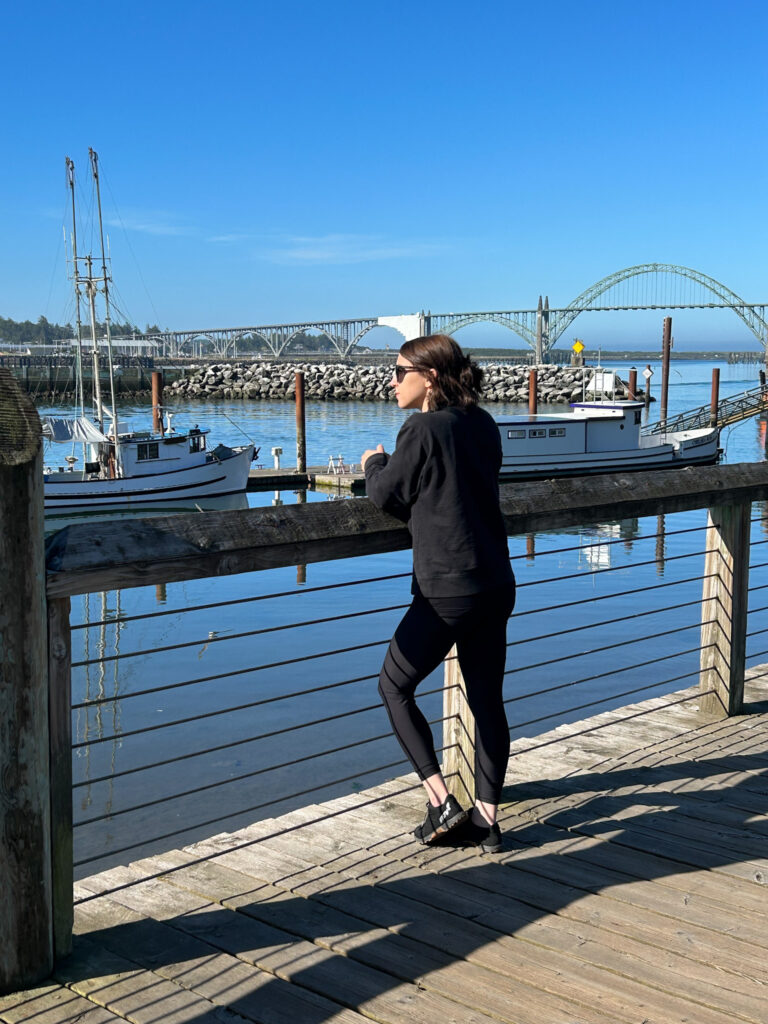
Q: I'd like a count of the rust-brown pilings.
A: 6